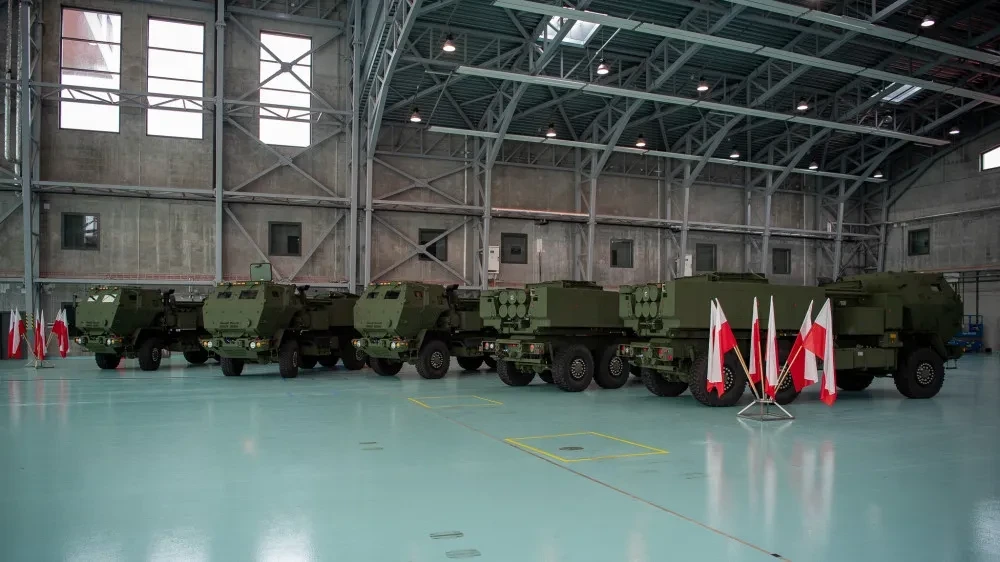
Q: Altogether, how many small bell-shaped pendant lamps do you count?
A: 12